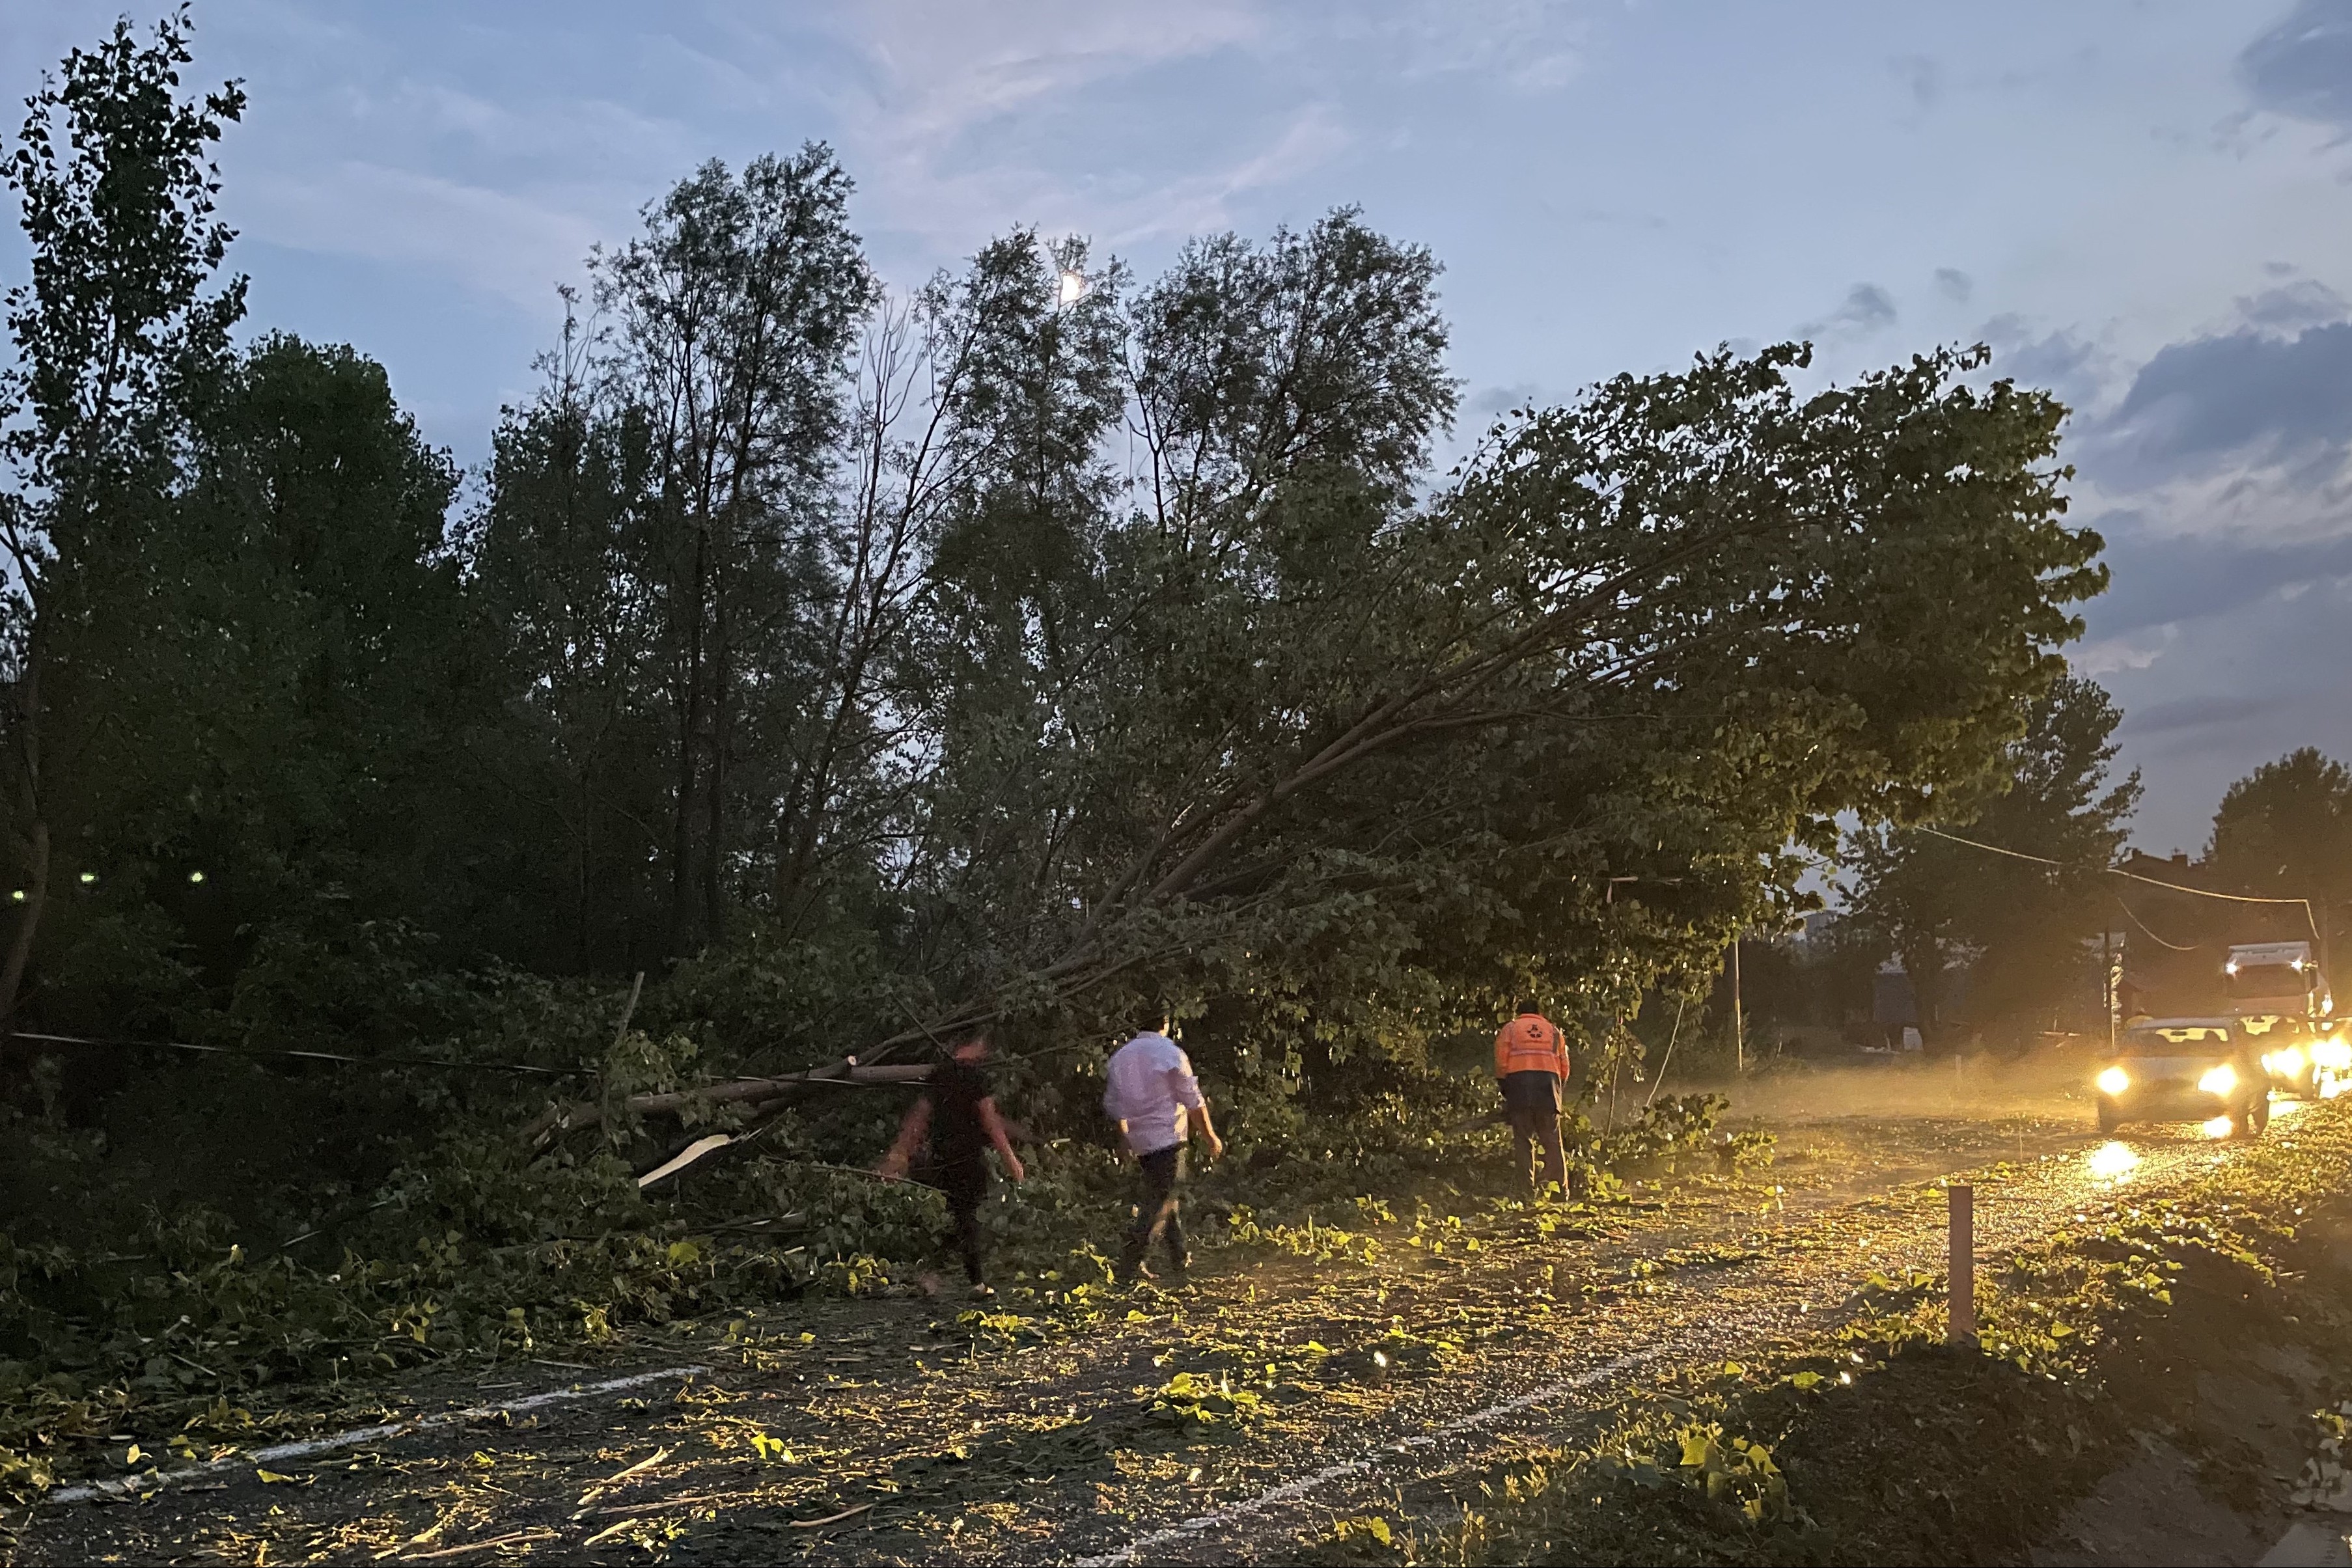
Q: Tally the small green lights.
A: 3